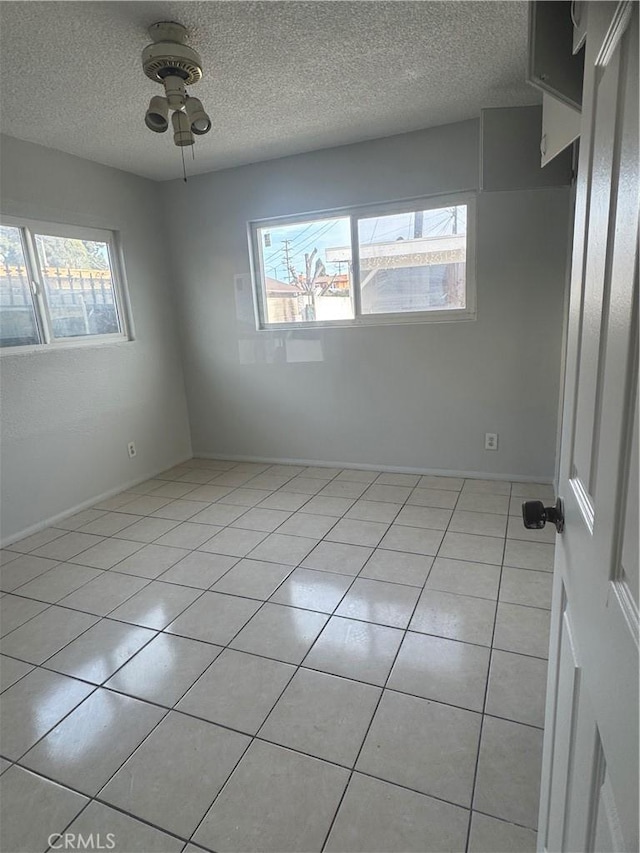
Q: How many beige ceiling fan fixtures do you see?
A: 1